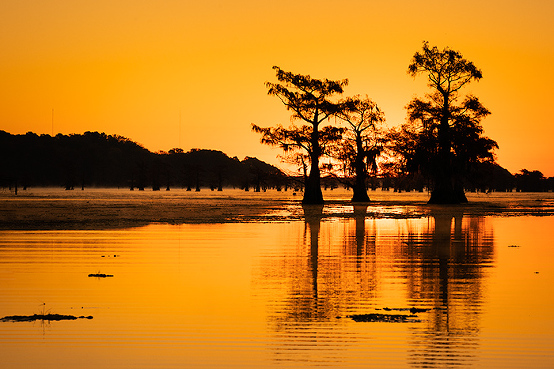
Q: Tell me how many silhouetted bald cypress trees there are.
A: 3